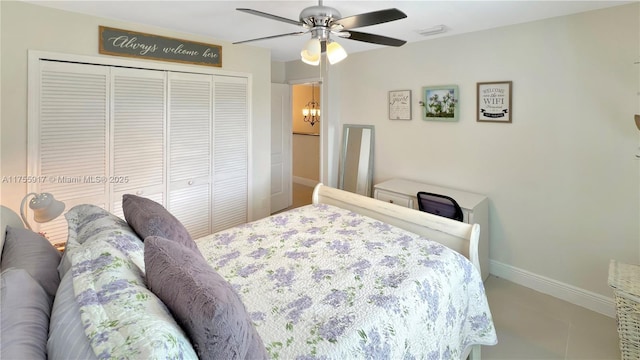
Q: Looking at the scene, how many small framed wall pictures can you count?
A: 3